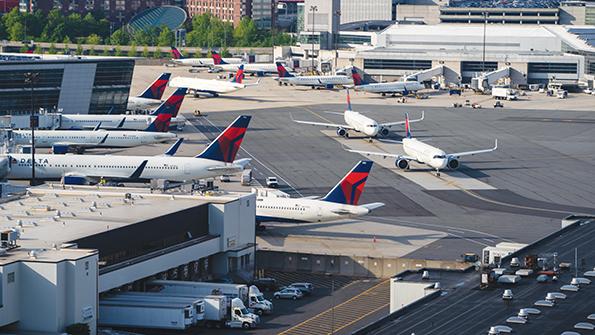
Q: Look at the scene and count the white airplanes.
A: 12